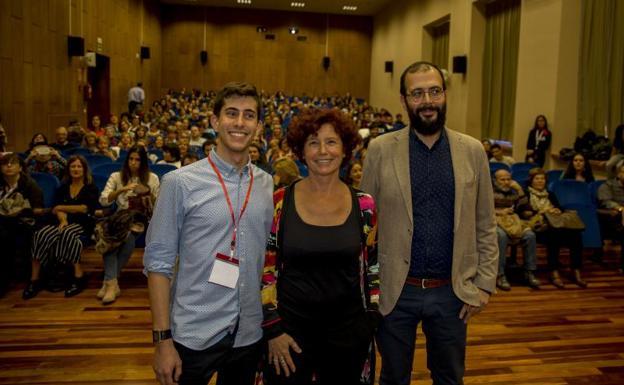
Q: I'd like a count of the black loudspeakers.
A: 6